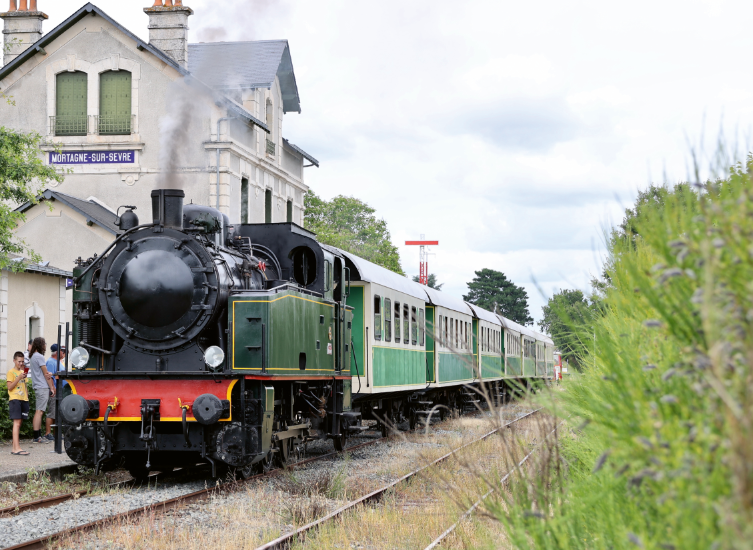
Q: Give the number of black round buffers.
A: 2